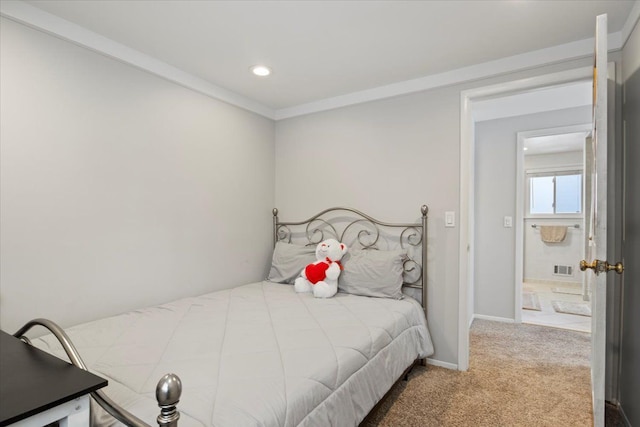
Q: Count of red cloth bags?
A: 0